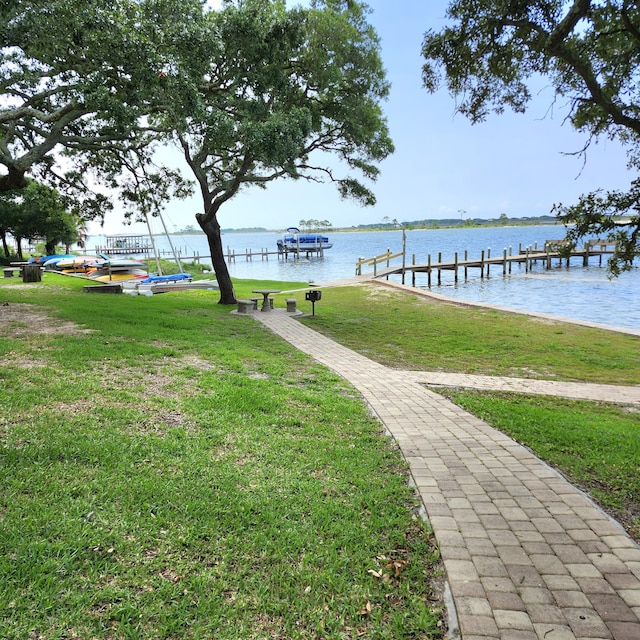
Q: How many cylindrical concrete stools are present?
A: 2